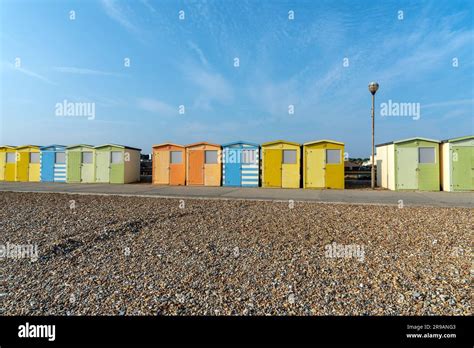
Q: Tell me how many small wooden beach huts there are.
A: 12